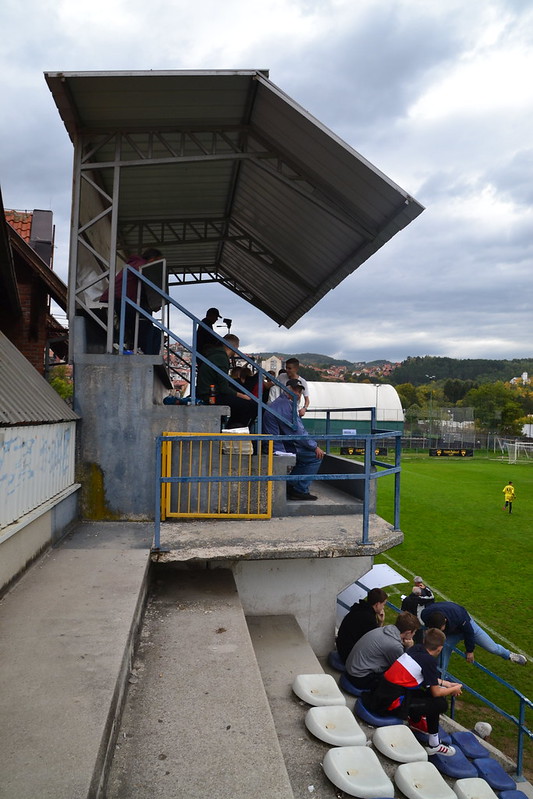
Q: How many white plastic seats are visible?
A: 6